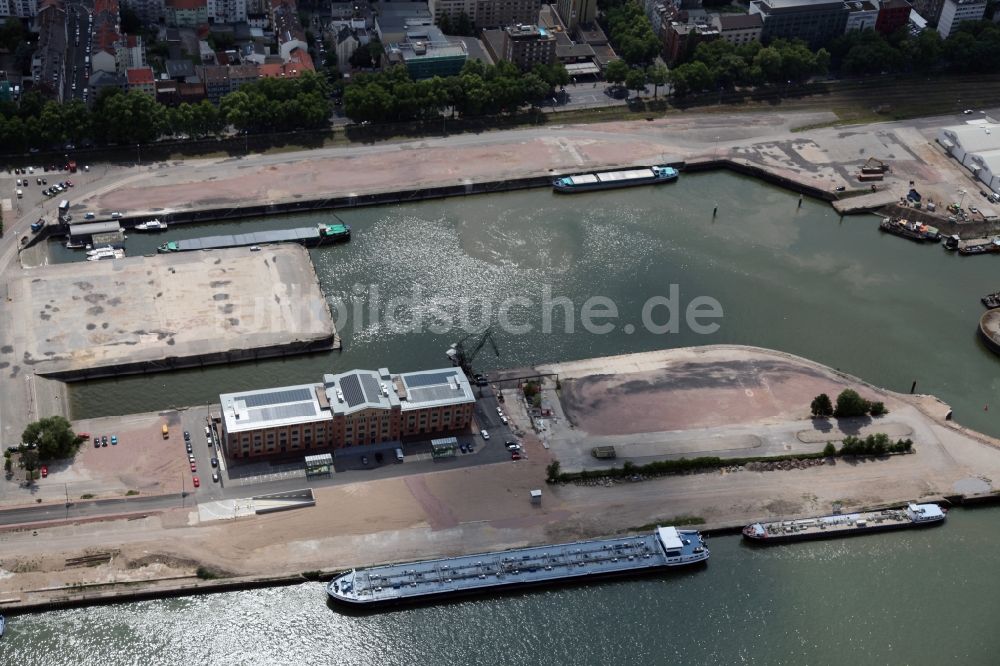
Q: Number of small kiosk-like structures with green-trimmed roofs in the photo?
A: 2